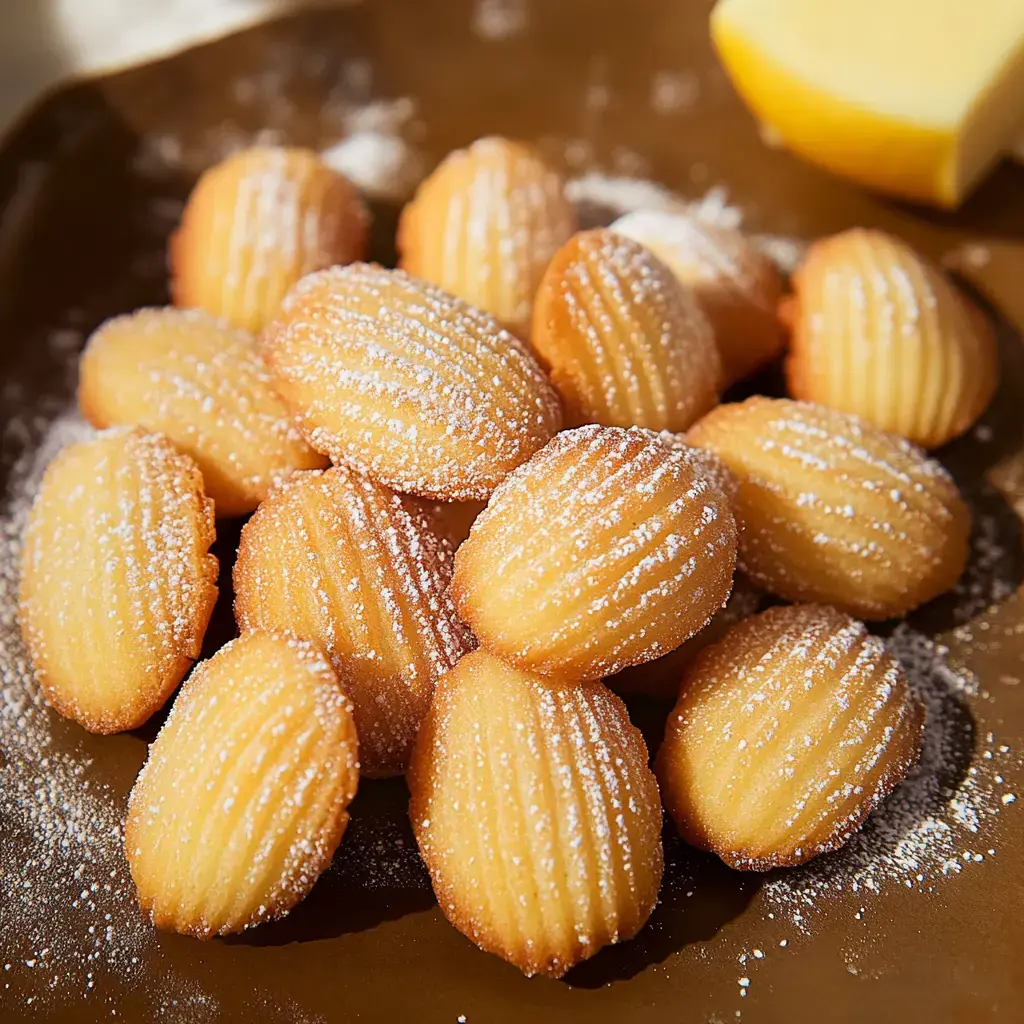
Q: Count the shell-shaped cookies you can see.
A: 14